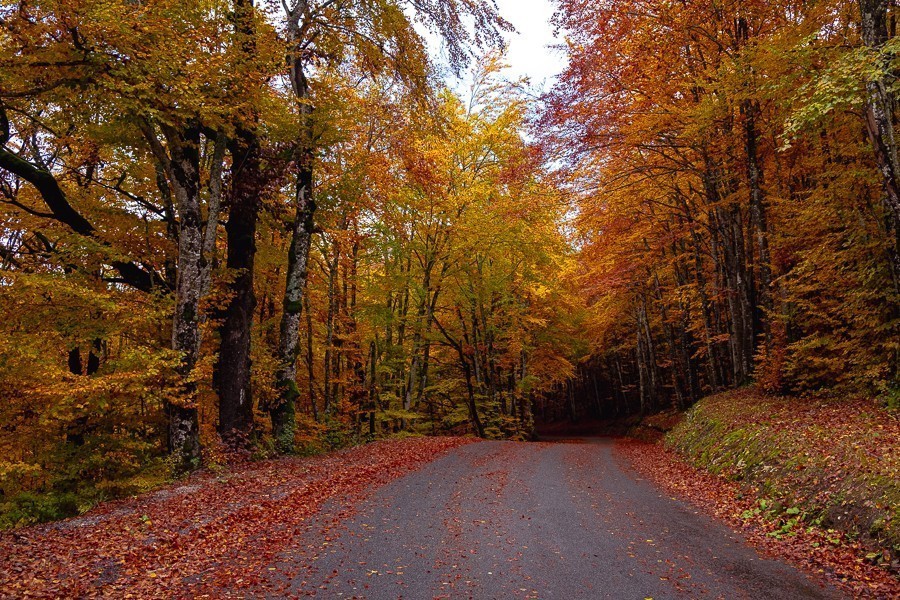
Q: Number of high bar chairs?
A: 0